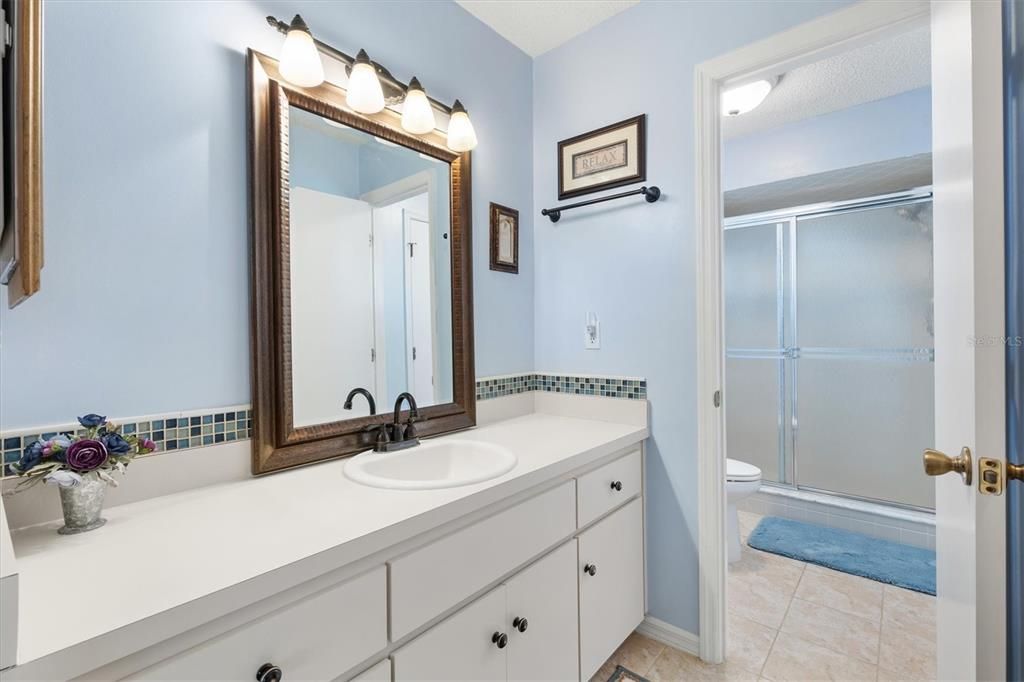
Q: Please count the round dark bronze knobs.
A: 5